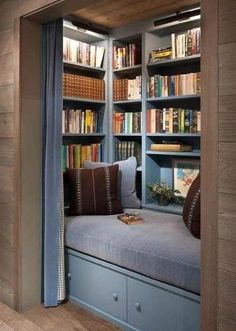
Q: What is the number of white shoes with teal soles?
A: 0